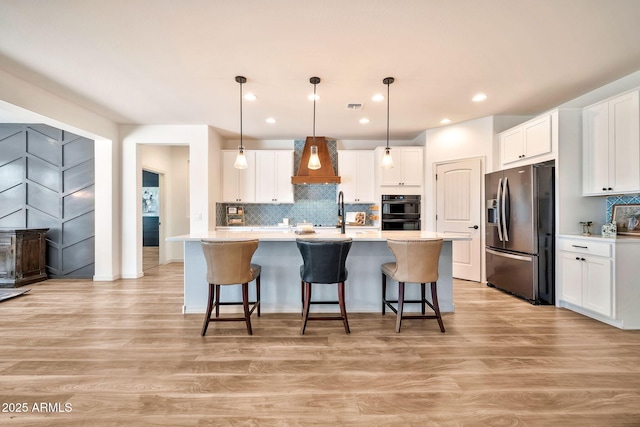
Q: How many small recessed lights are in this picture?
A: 7